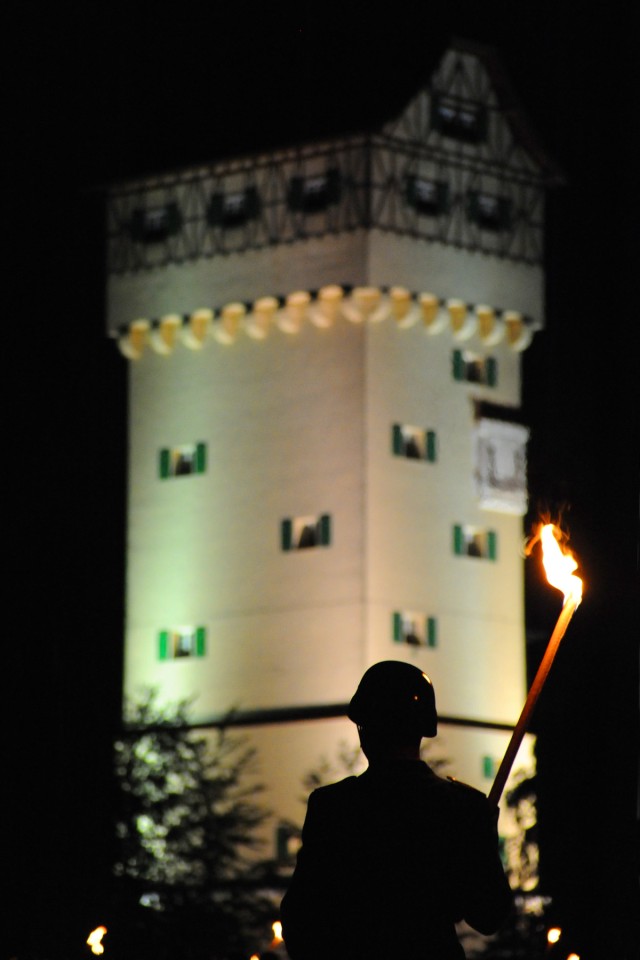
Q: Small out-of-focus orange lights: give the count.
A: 5